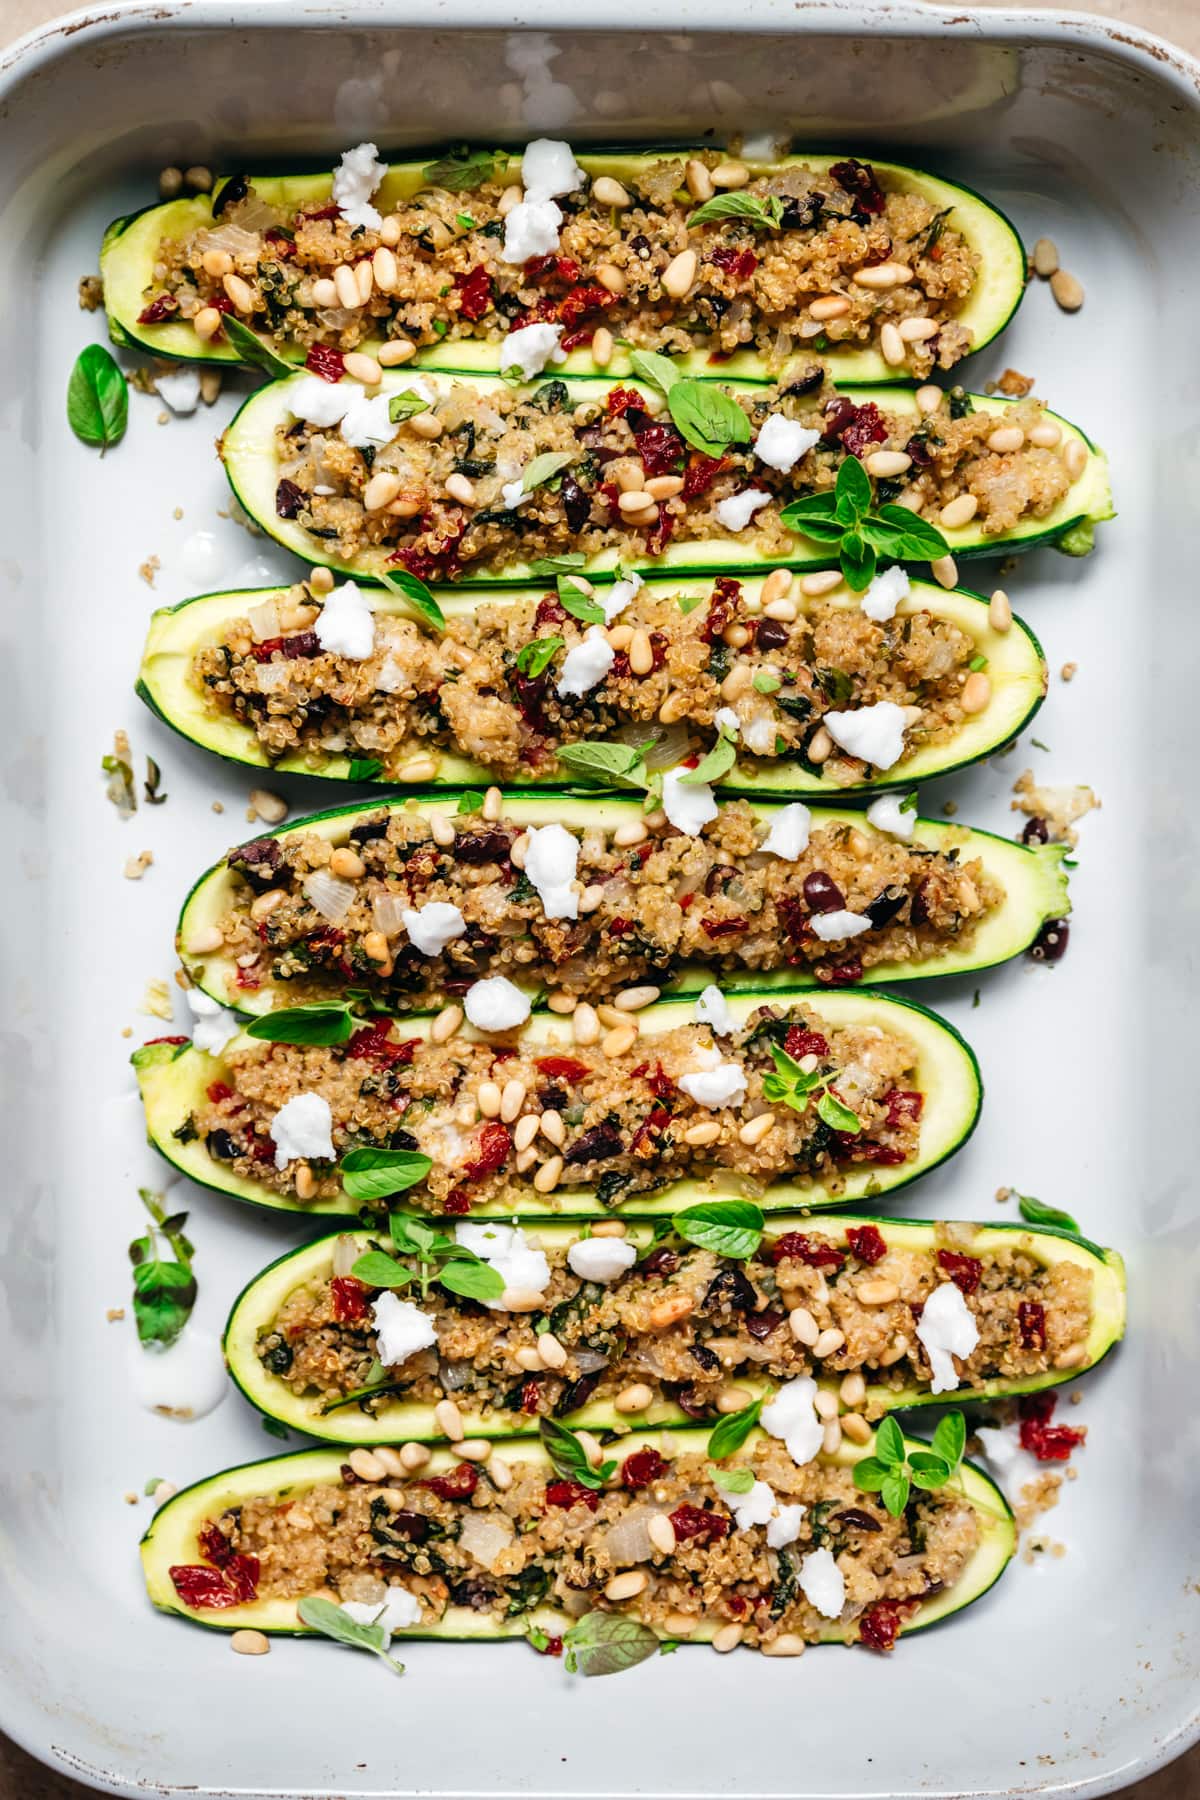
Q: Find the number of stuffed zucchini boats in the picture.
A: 7